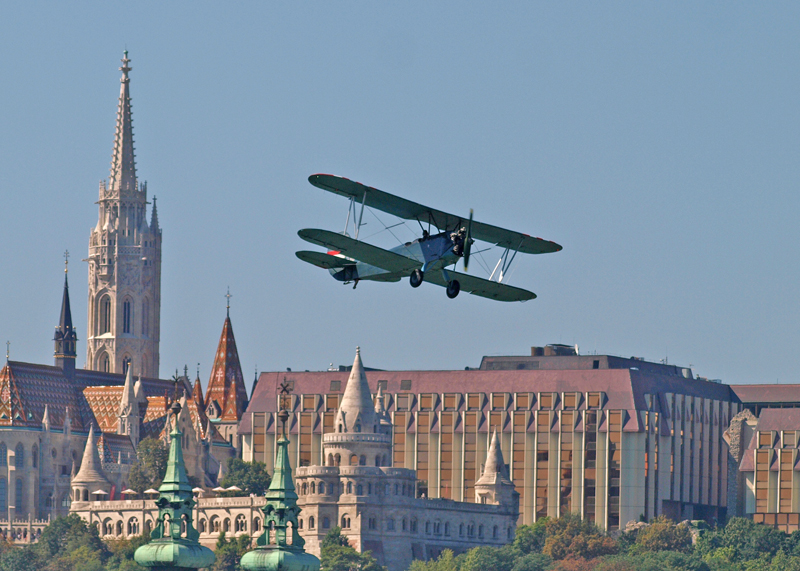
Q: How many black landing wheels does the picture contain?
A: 2